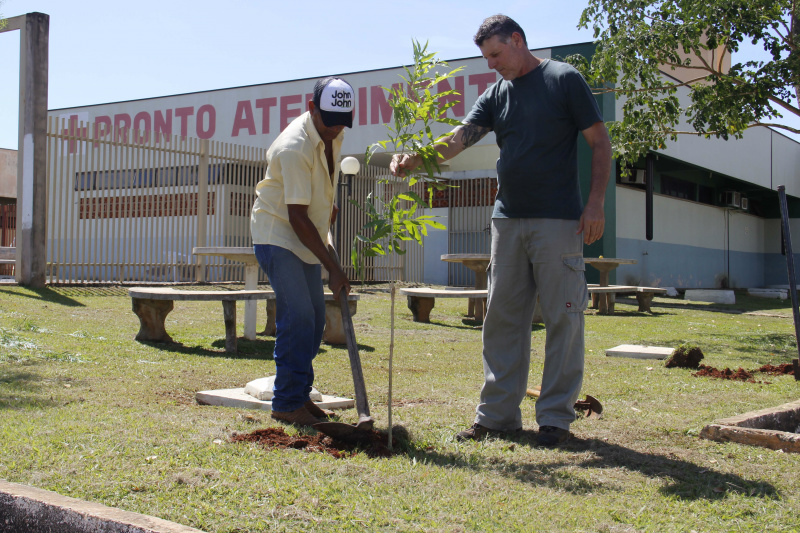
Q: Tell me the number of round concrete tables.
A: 3